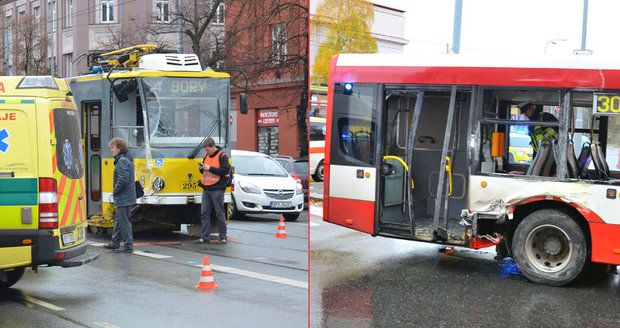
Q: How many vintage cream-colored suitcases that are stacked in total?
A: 0